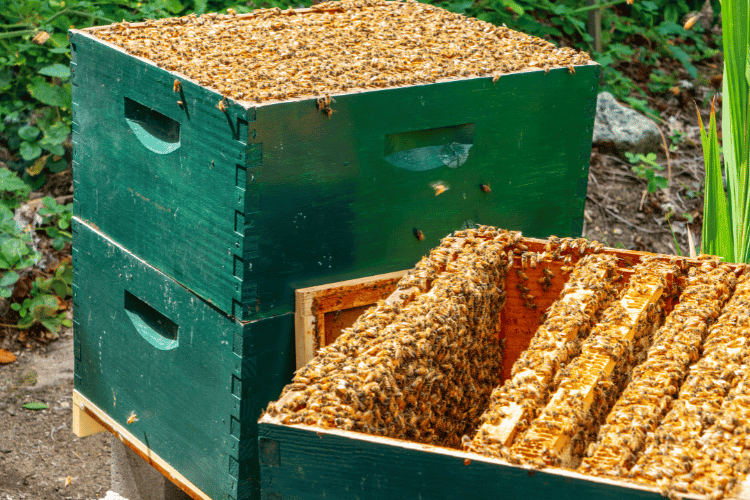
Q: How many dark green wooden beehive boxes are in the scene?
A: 3